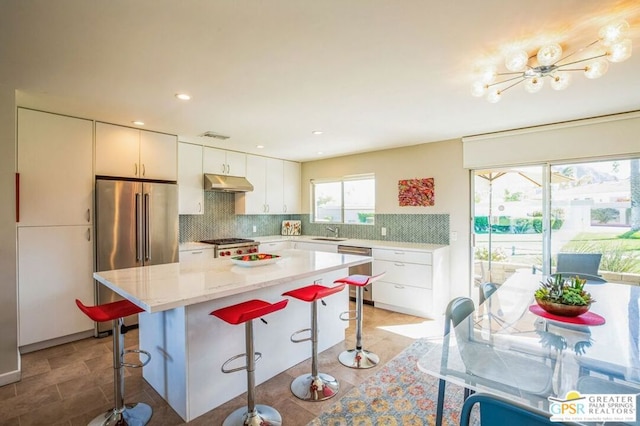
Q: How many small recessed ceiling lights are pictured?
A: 5